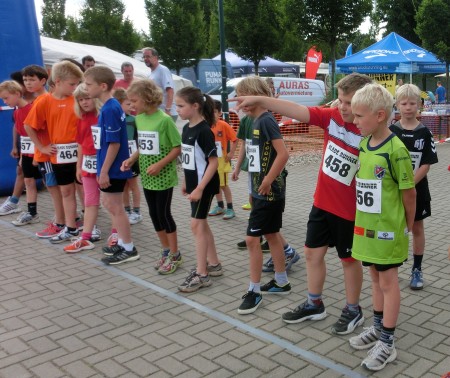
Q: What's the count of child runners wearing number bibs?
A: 13